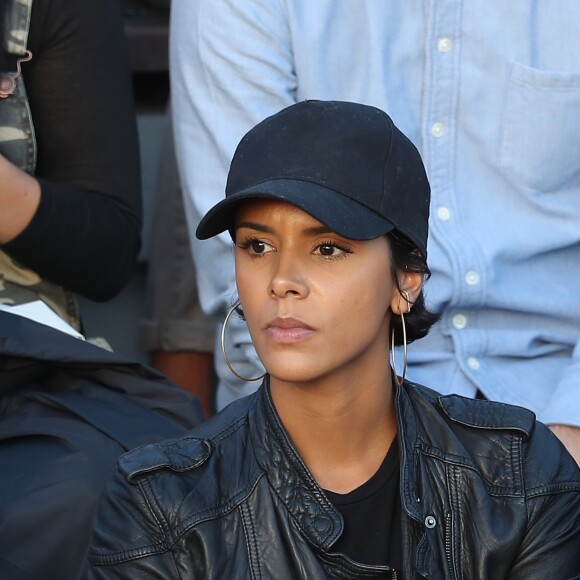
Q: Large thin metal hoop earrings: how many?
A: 2